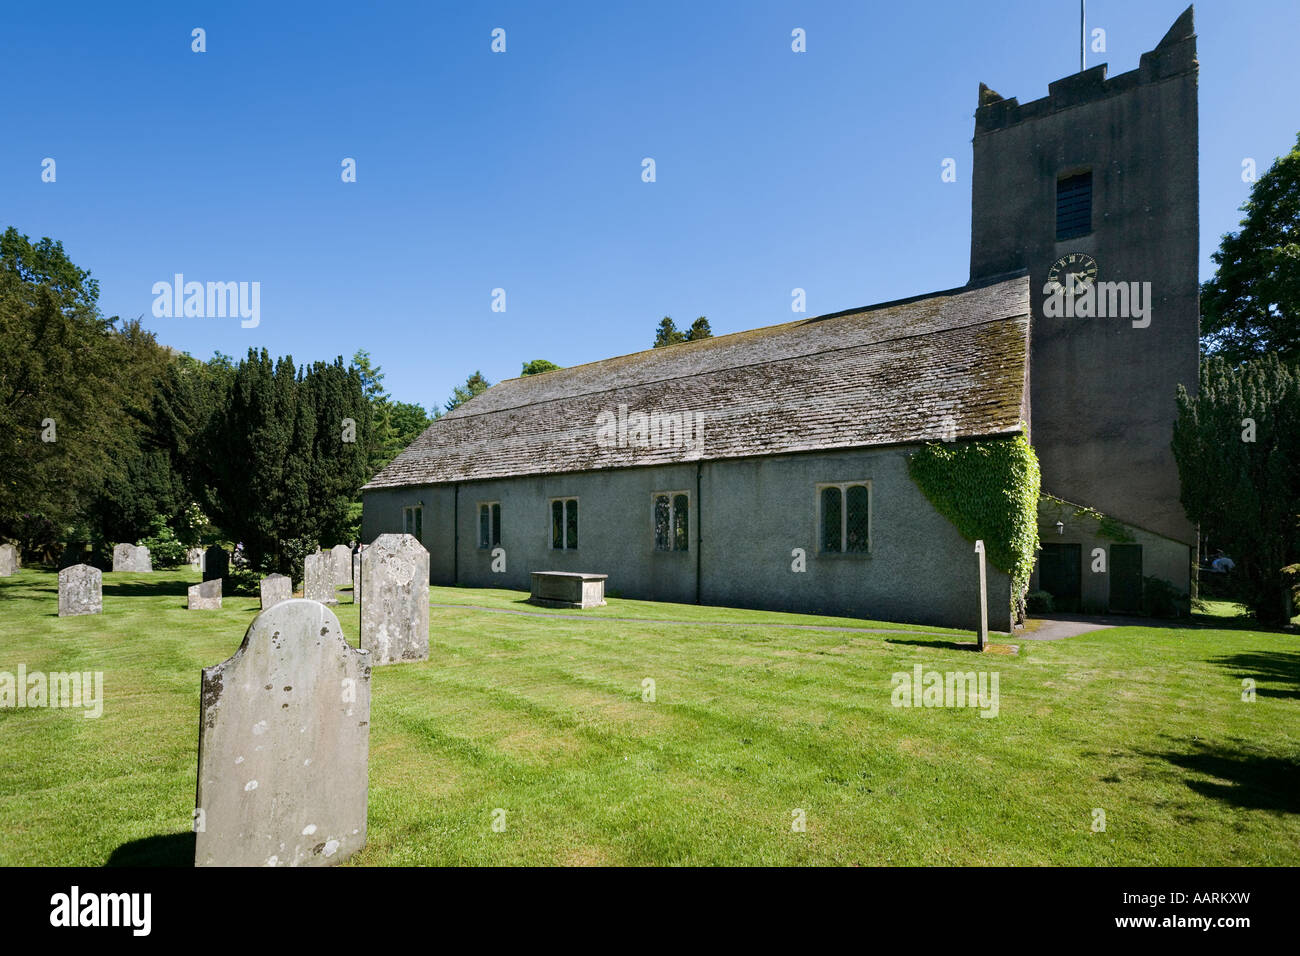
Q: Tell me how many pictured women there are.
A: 0